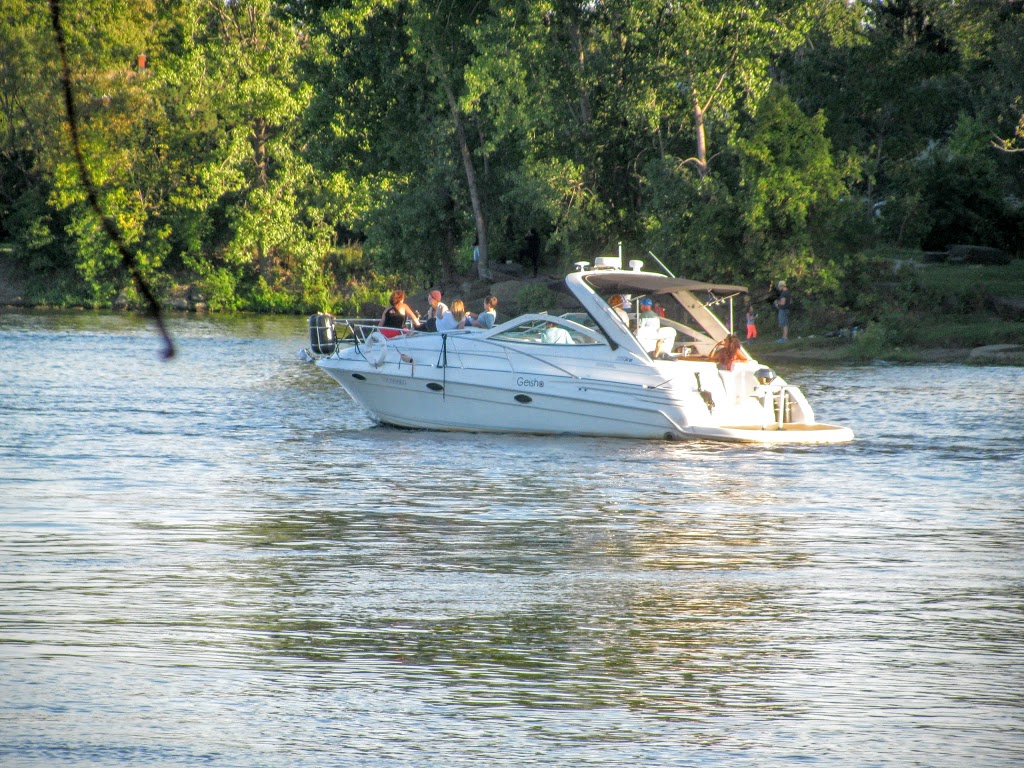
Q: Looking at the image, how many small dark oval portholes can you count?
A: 3